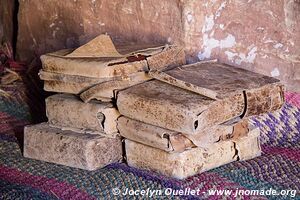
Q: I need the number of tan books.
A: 7